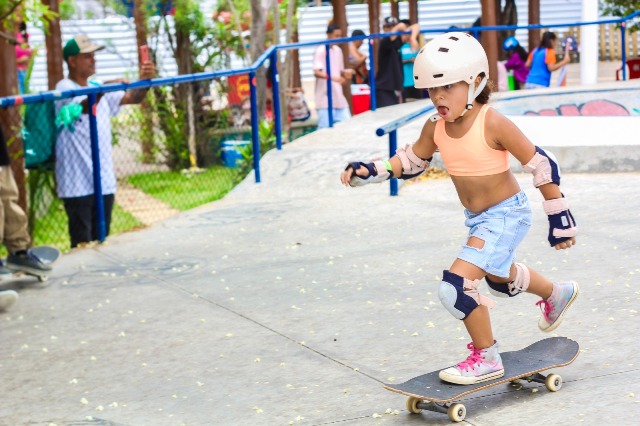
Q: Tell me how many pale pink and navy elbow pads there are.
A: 2